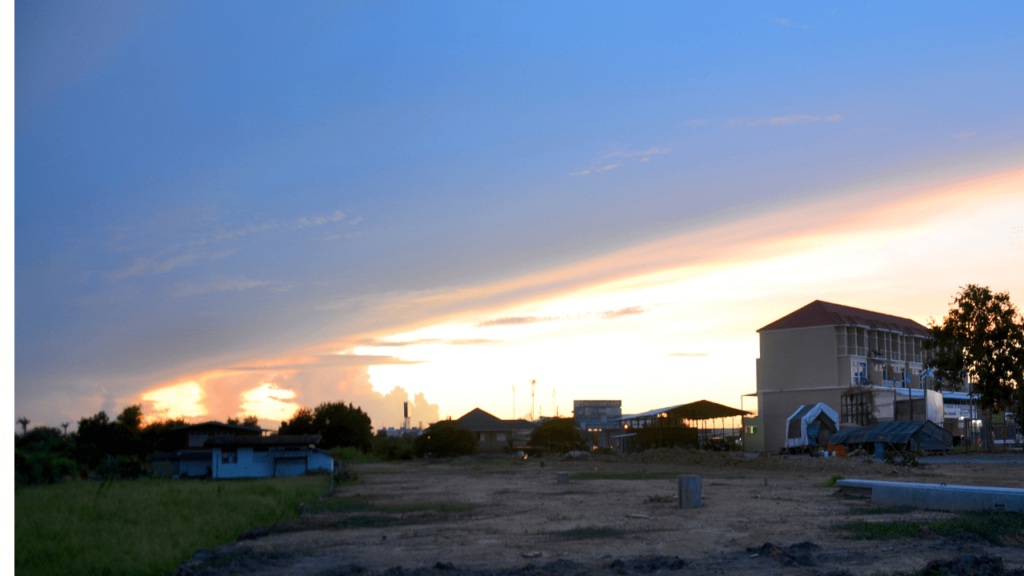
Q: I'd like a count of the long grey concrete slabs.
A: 1